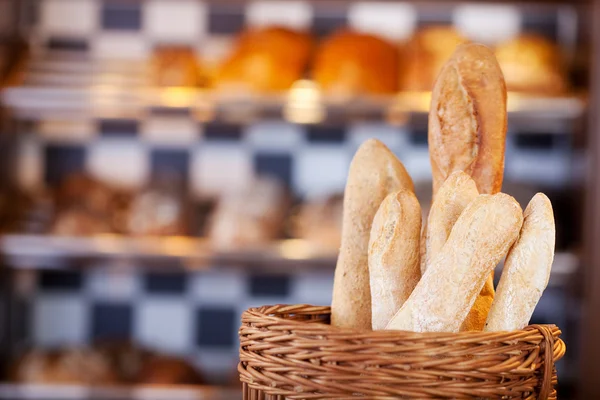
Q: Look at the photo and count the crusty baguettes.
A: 6